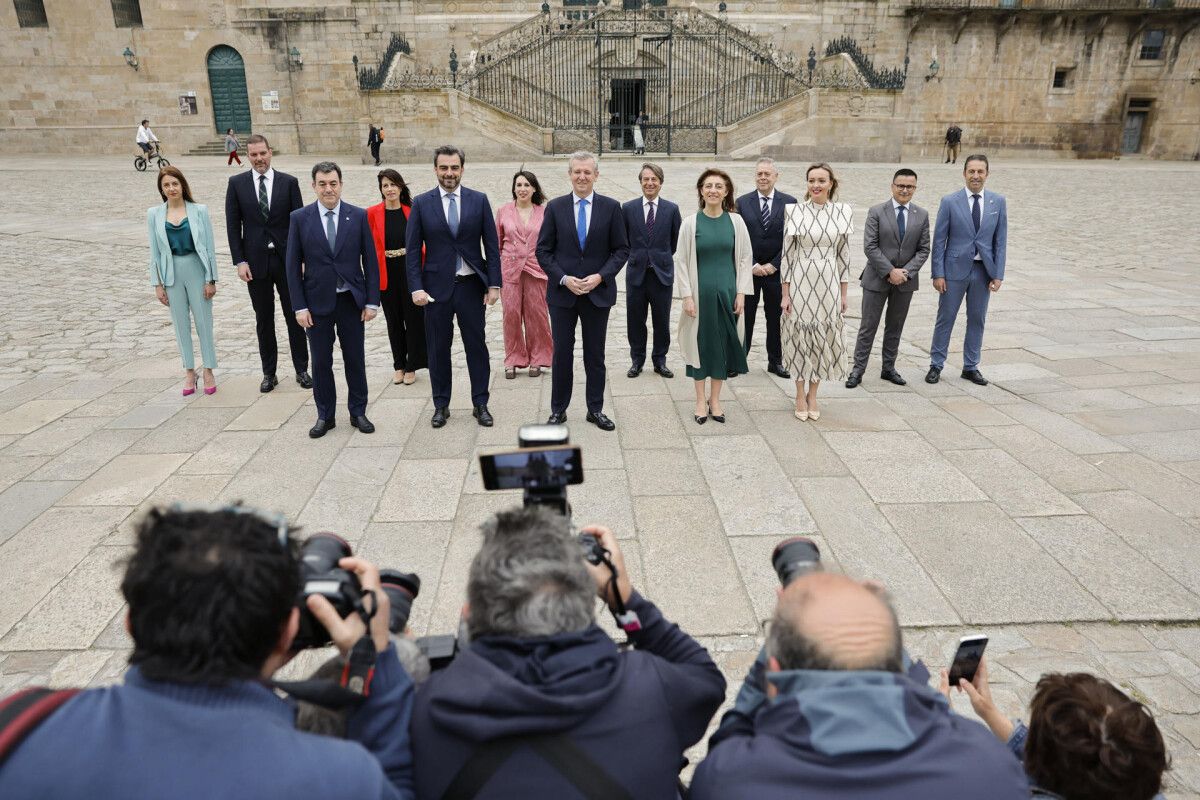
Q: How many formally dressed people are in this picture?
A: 13